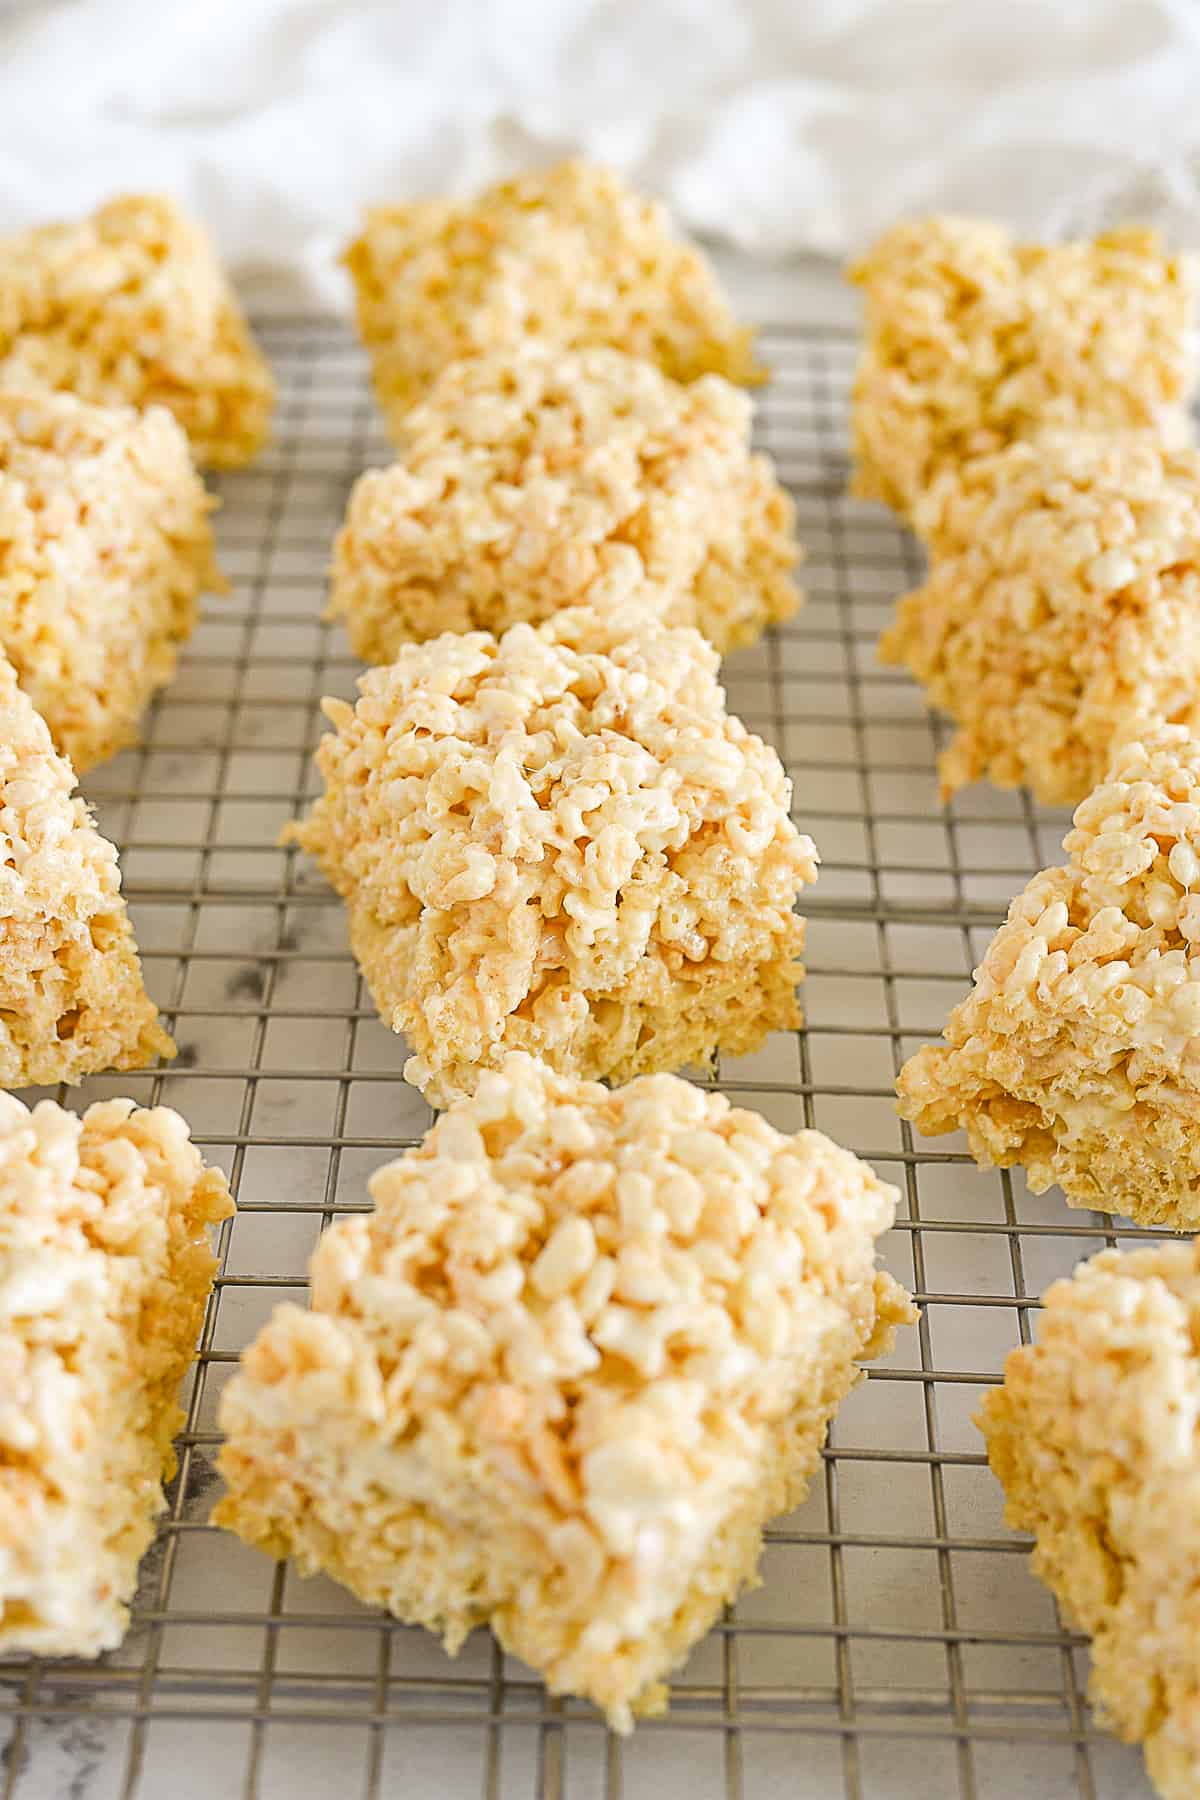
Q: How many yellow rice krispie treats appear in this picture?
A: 12